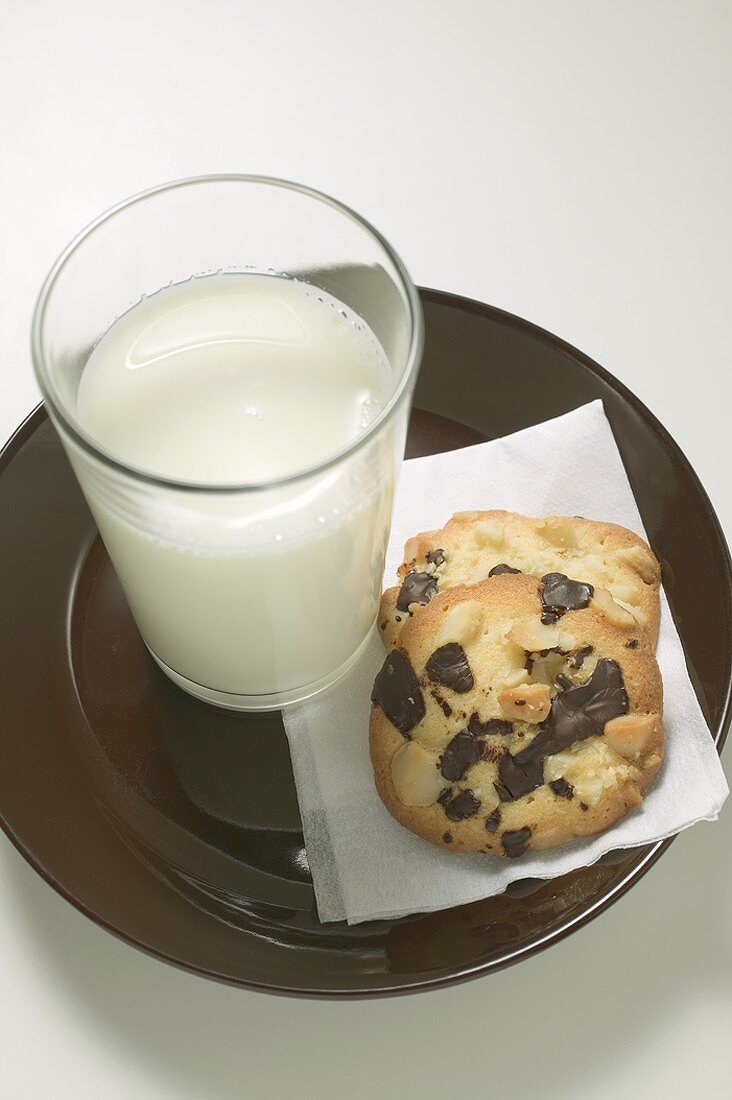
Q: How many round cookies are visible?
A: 2